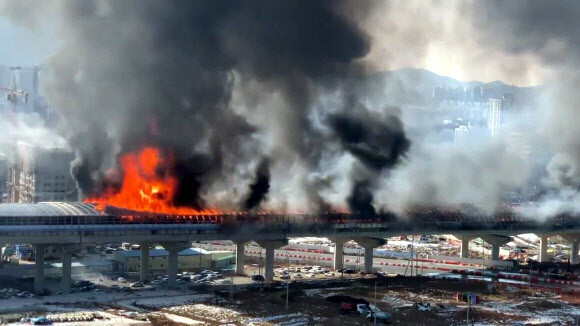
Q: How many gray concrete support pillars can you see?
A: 12